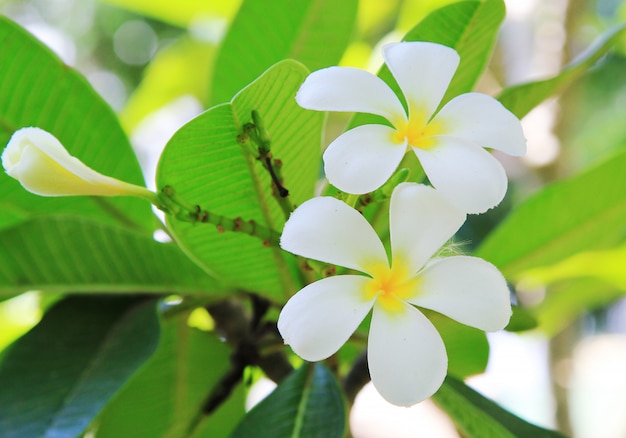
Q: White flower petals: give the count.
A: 10